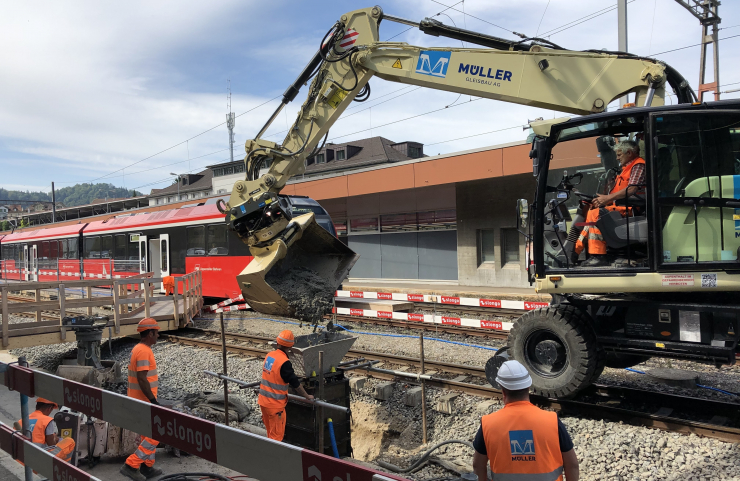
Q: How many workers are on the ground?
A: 4